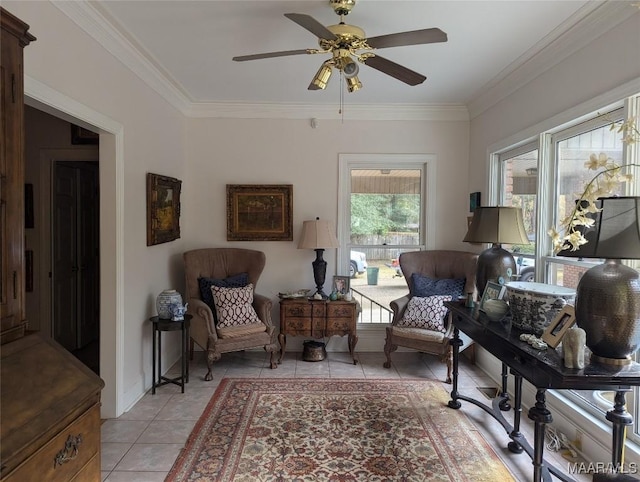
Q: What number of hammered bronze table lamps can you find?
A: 2